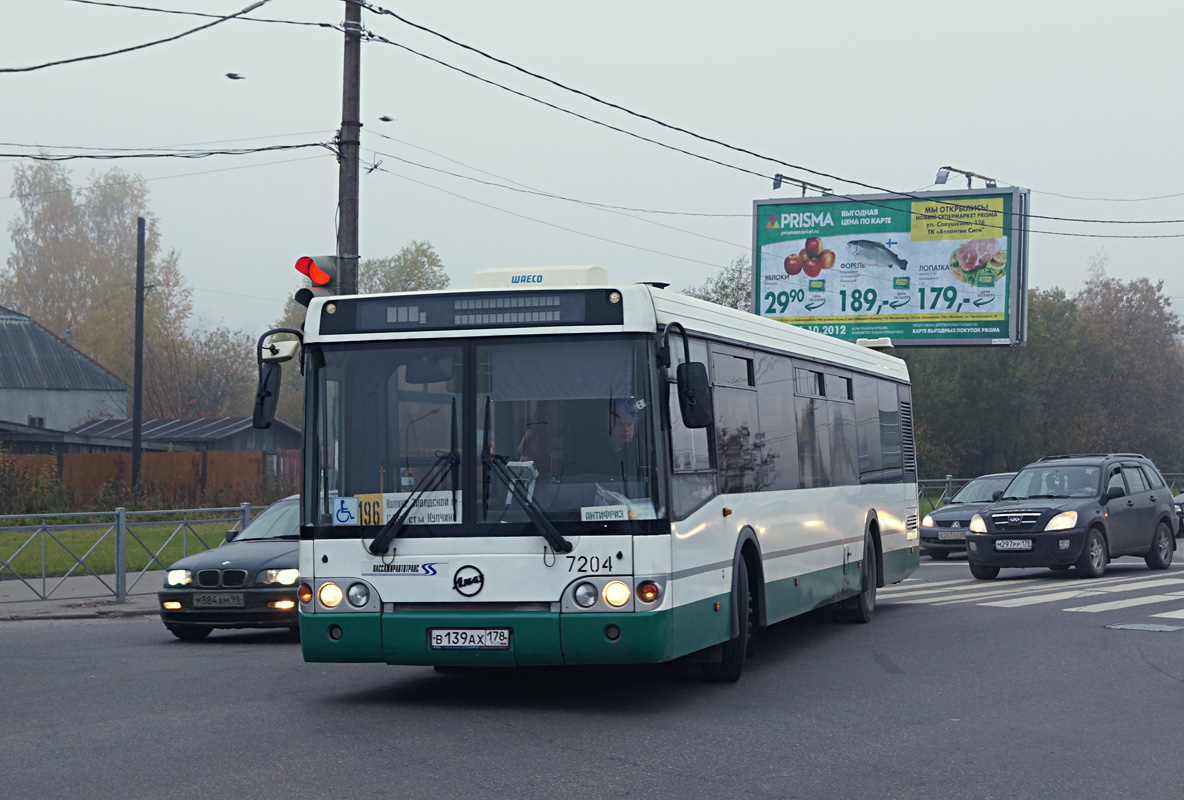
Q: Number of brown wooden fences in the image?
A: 1